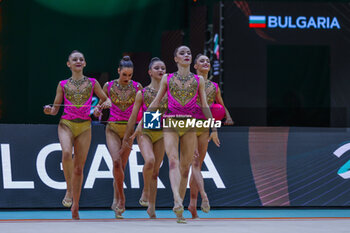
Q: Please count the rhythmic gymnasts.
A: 5